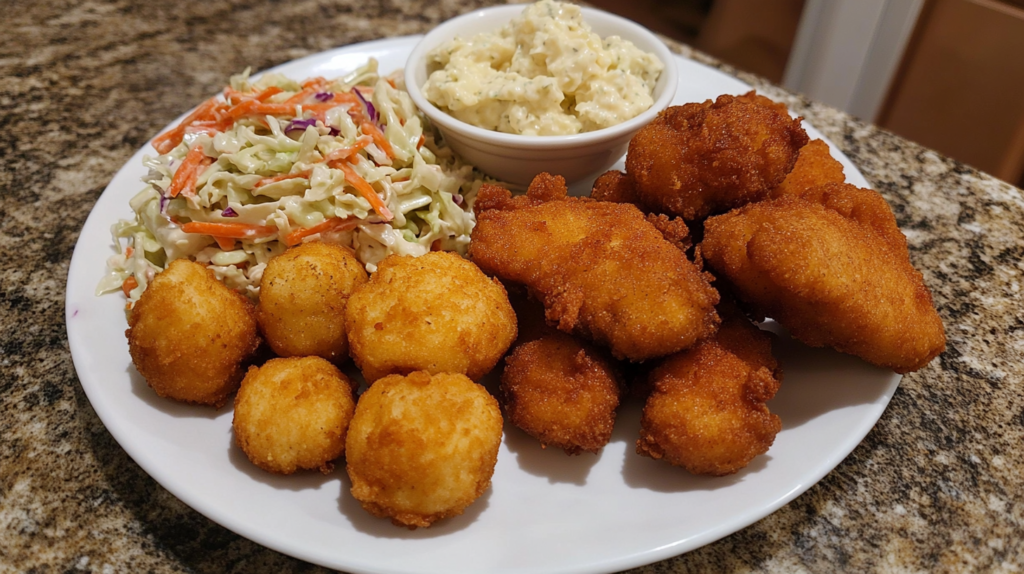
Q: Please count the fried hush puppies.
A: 5